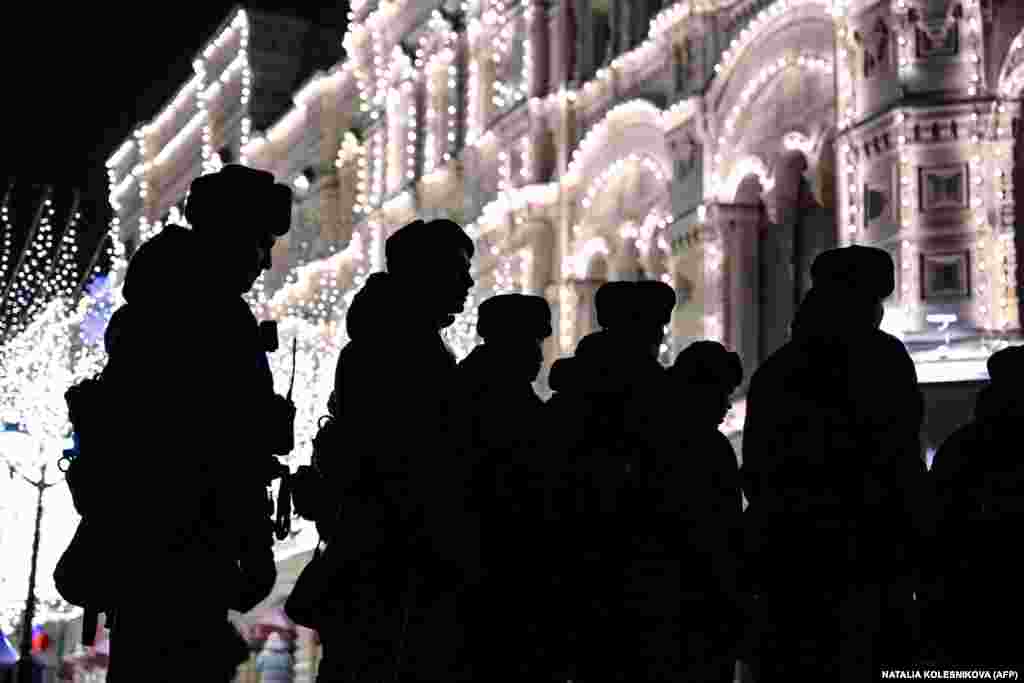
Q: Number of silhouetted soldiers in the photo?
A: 7